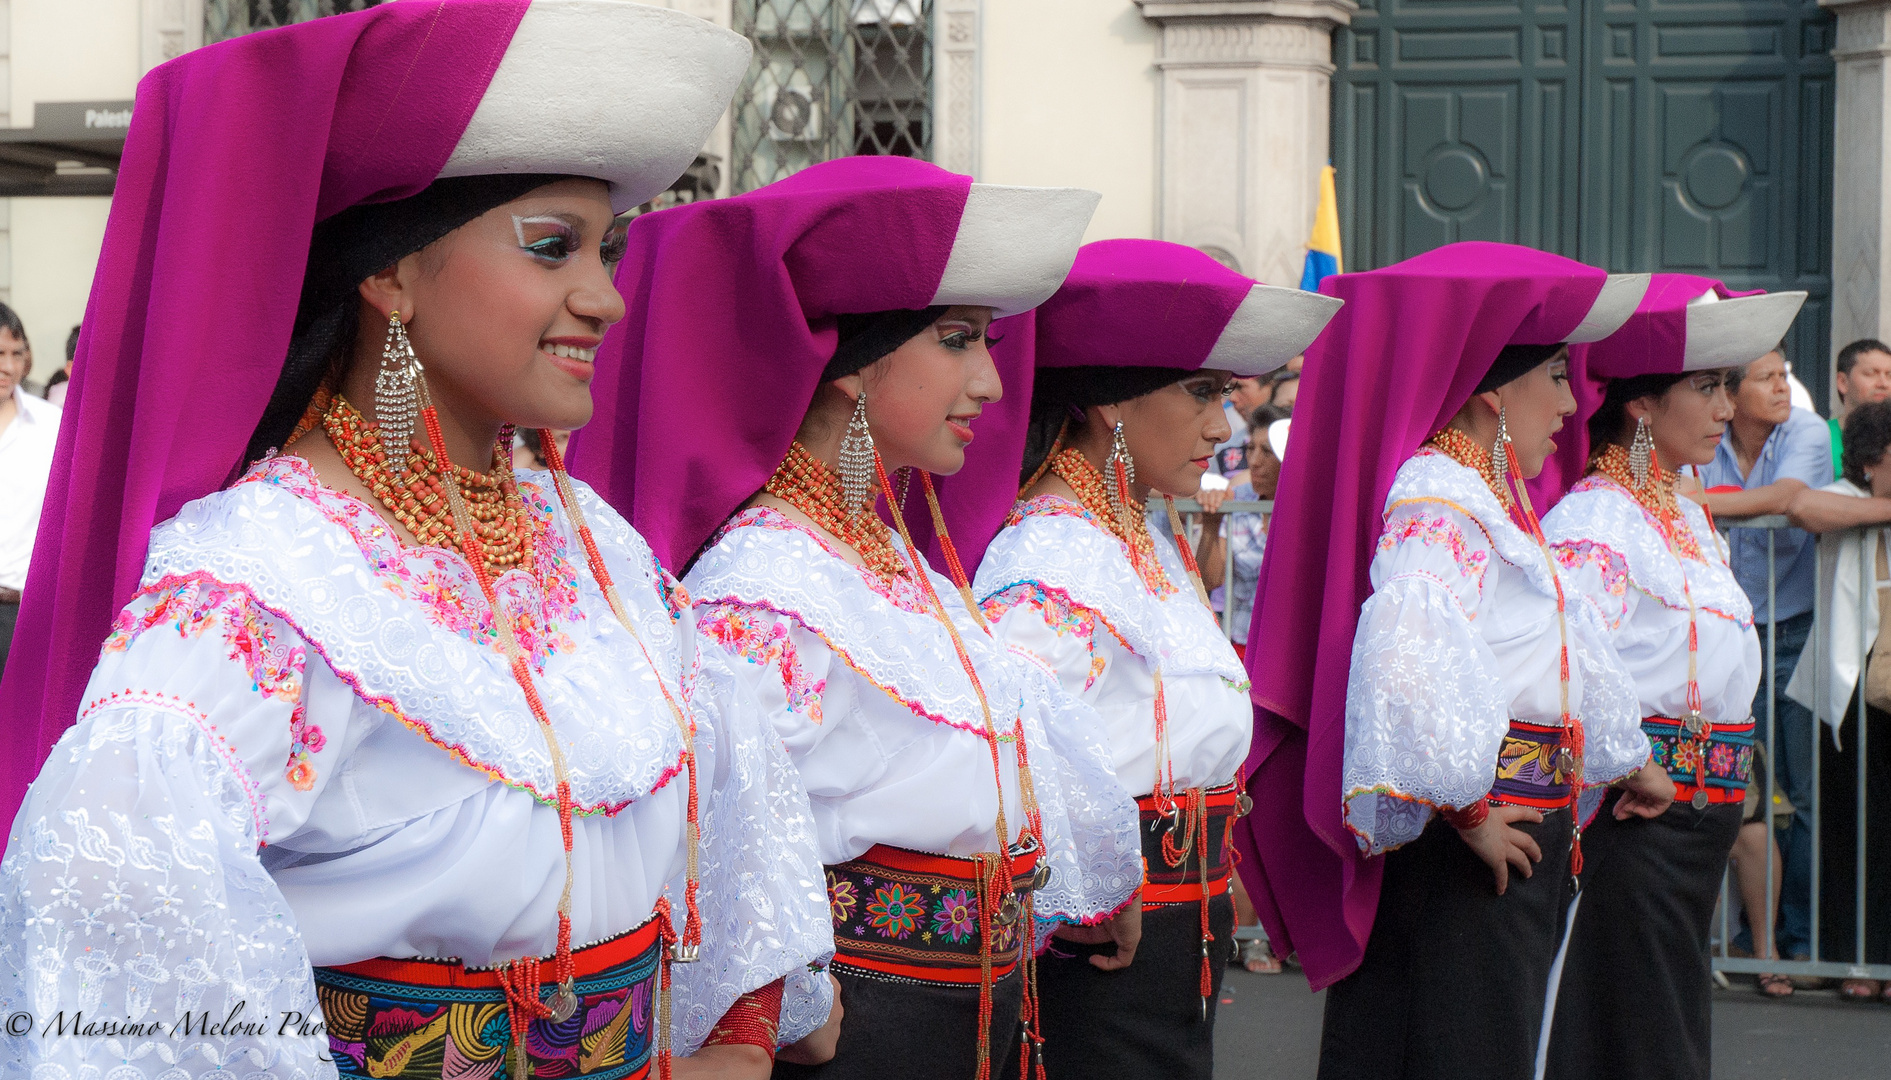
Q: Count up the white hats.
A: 5